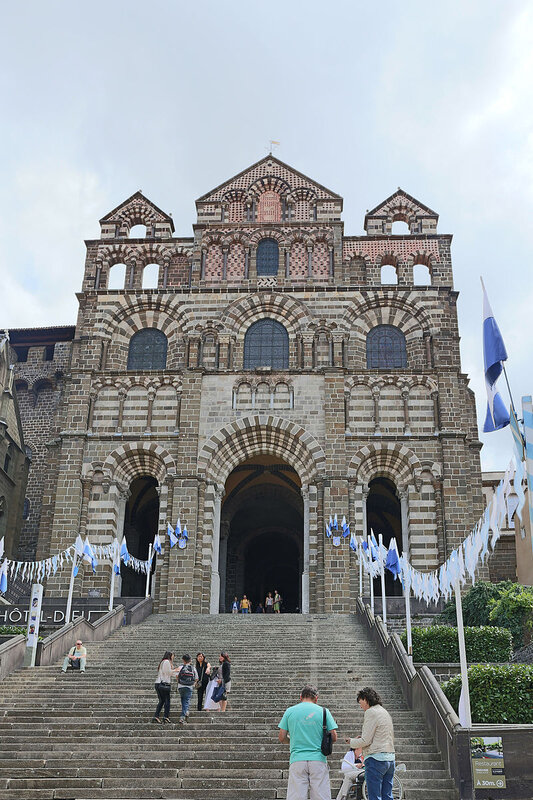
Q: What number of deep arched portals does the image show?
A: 3